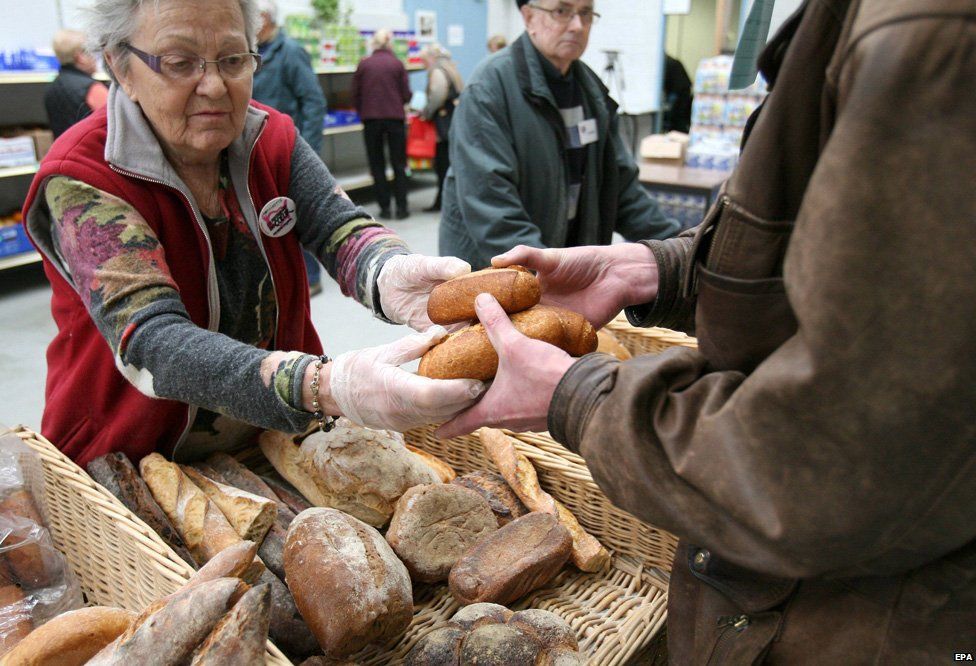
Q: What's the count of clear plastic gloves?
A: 2